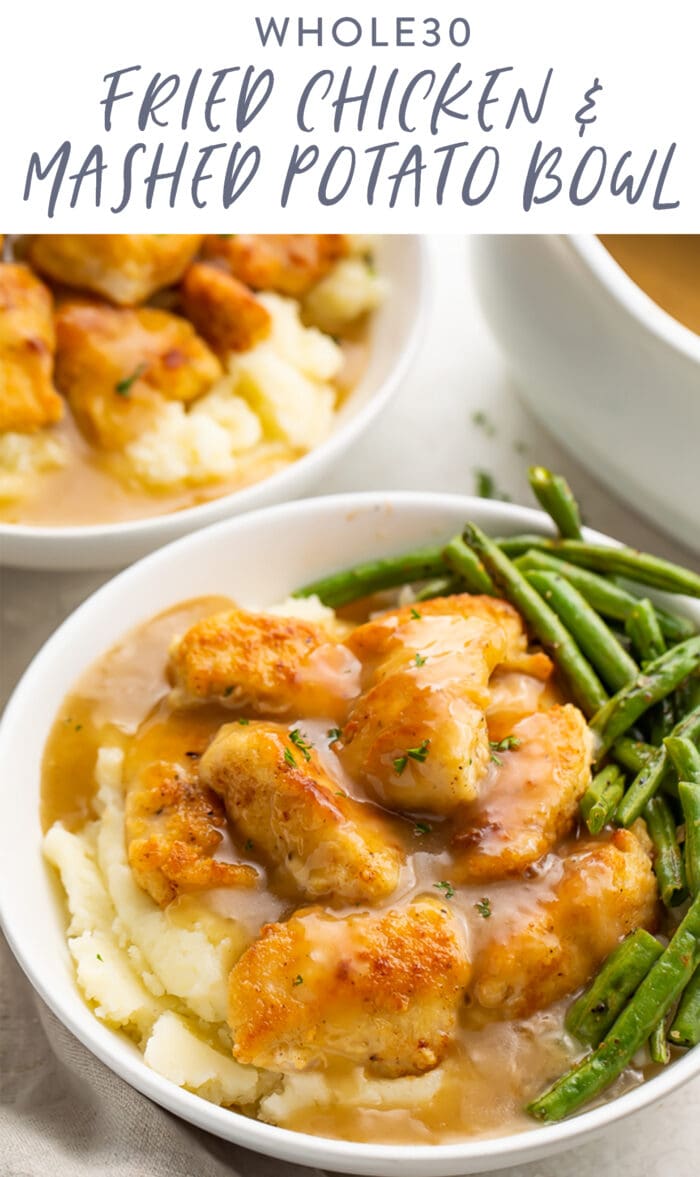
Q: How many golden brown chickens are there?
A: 12